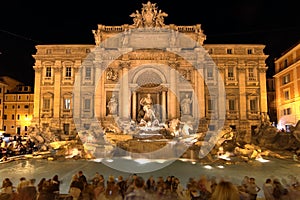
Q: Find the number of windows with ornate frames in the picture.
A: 12